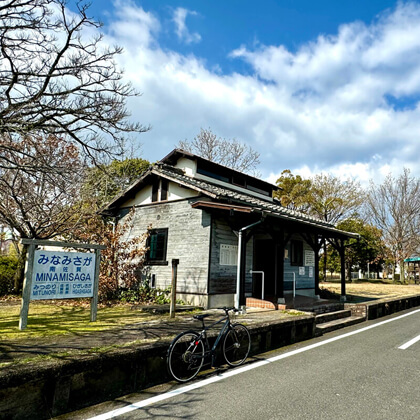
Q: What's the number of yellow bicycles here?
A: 0